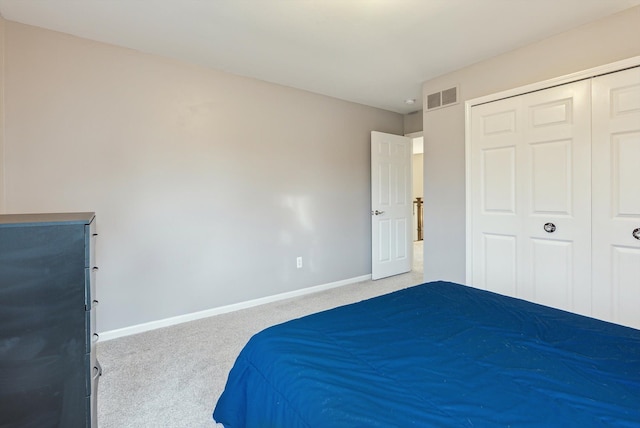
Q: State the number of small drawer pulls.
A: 5